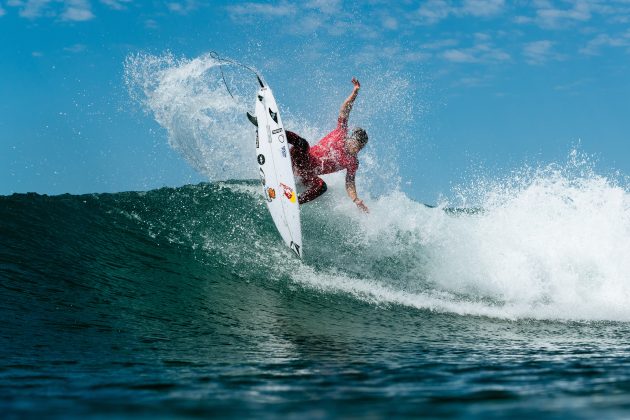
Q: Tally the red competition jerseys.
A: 1